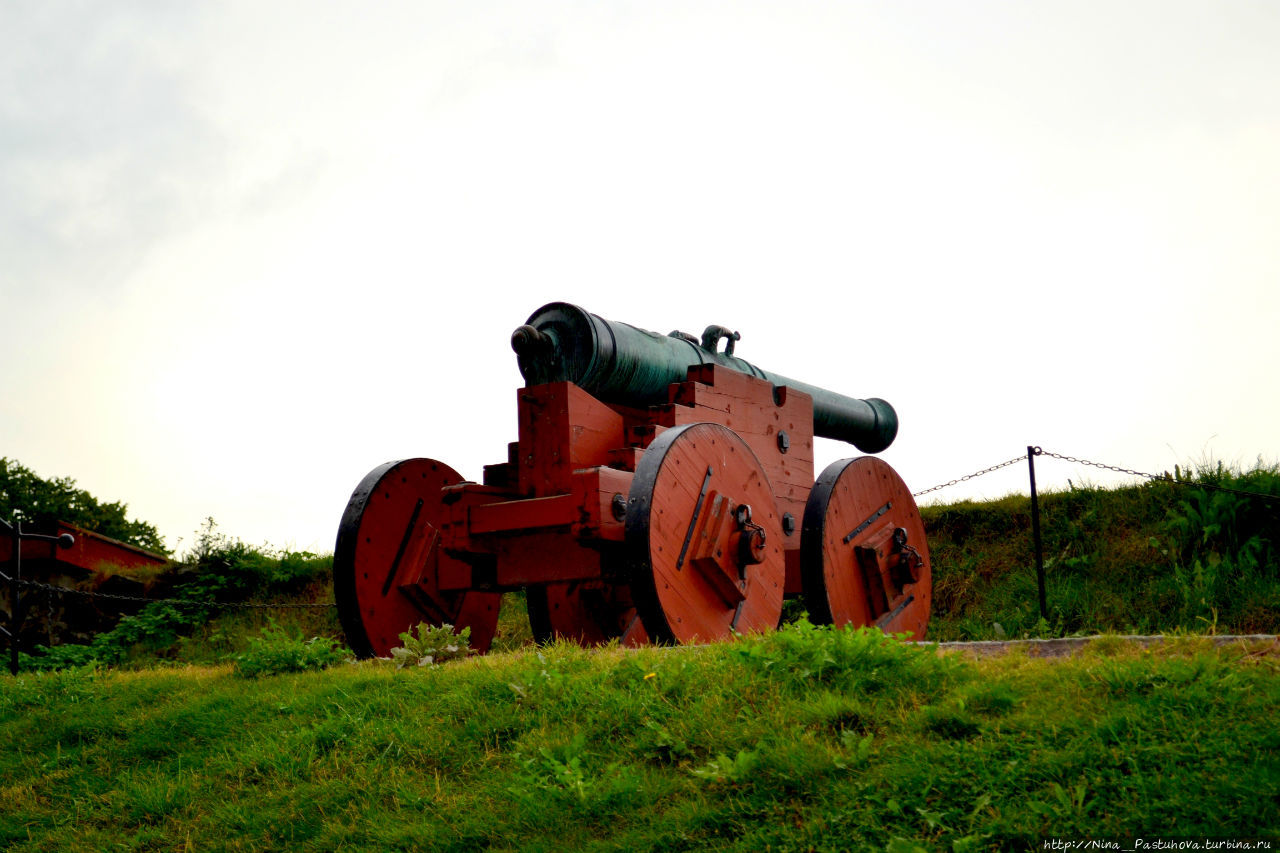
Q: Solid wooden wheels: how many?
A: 4